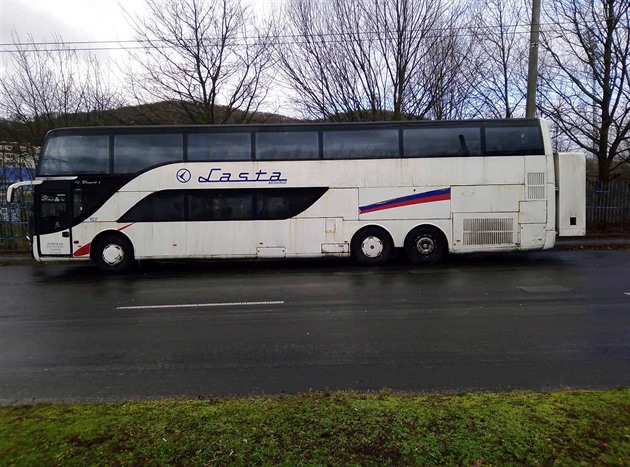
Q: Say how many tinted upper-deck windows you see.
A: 7